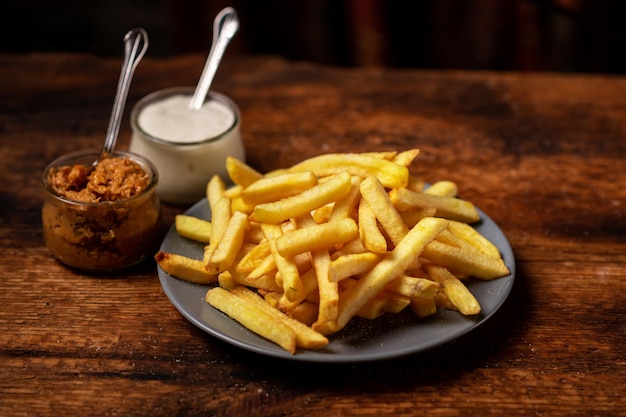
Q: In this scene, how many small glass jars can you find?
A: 2